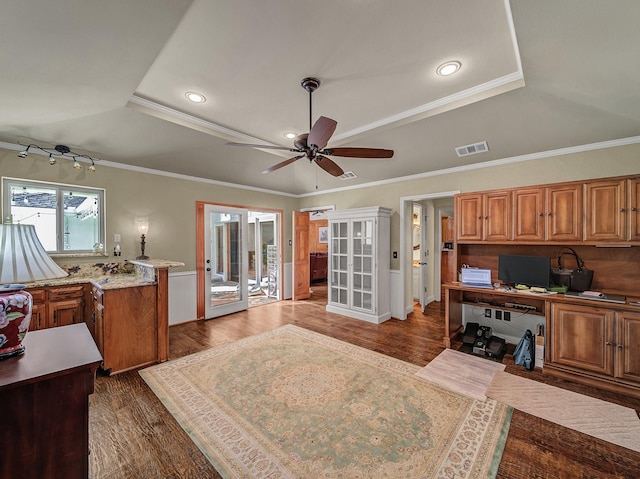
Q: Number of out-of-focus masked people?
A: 0